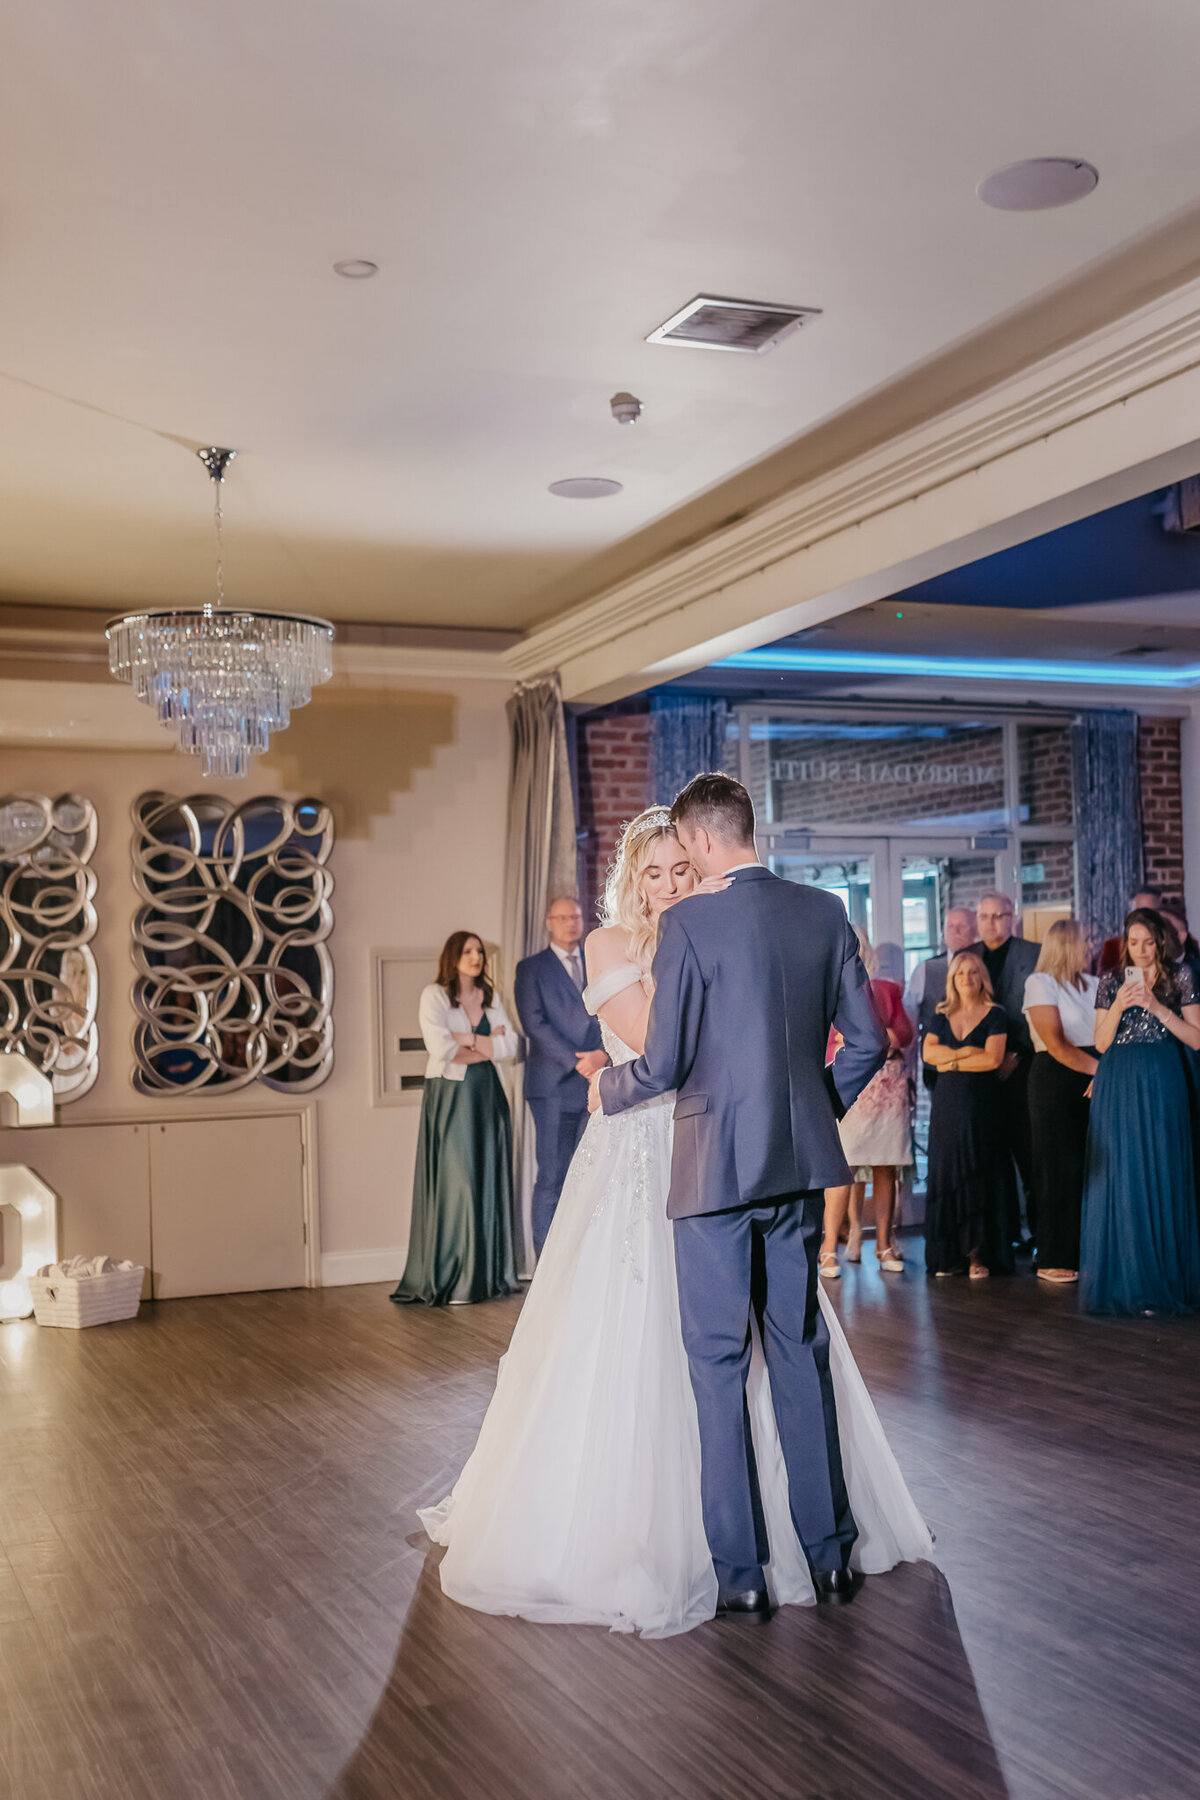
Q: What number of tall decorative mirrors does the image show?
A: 2